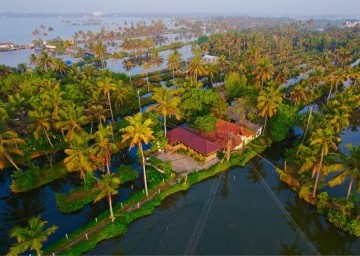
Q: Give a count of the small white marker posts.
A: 11